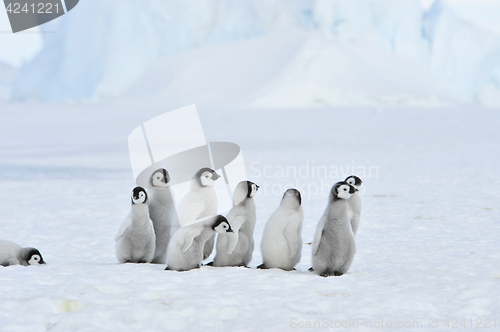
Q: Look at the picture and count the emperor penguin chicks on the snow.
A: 9